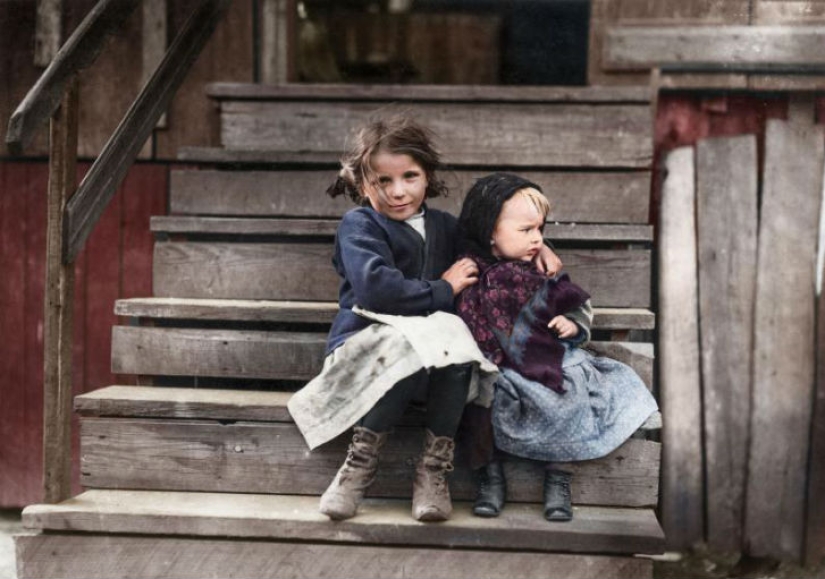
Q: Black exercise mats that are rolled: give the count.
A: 0